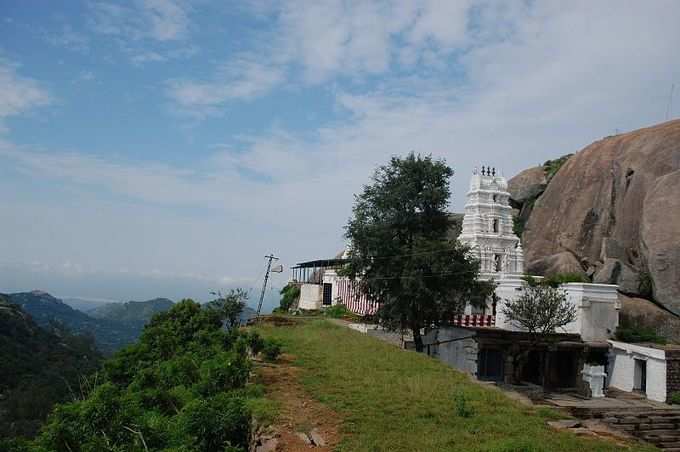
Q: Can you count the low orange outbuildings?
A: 0